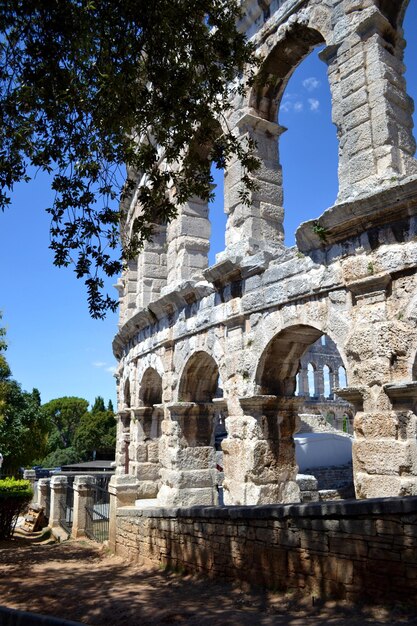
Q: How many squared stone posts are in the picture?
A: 5